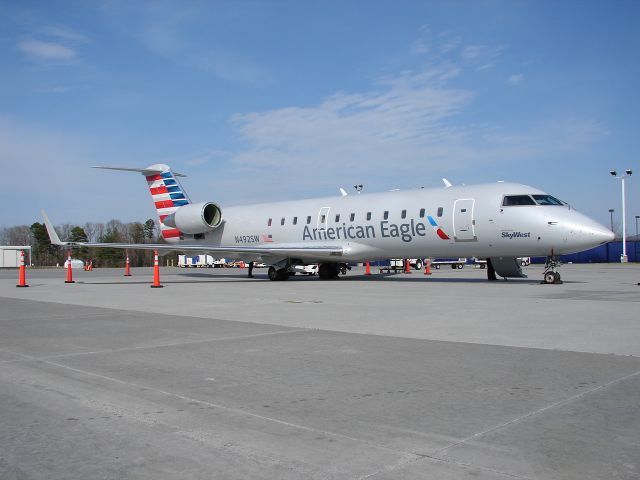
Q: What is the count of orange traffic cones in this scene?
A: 7